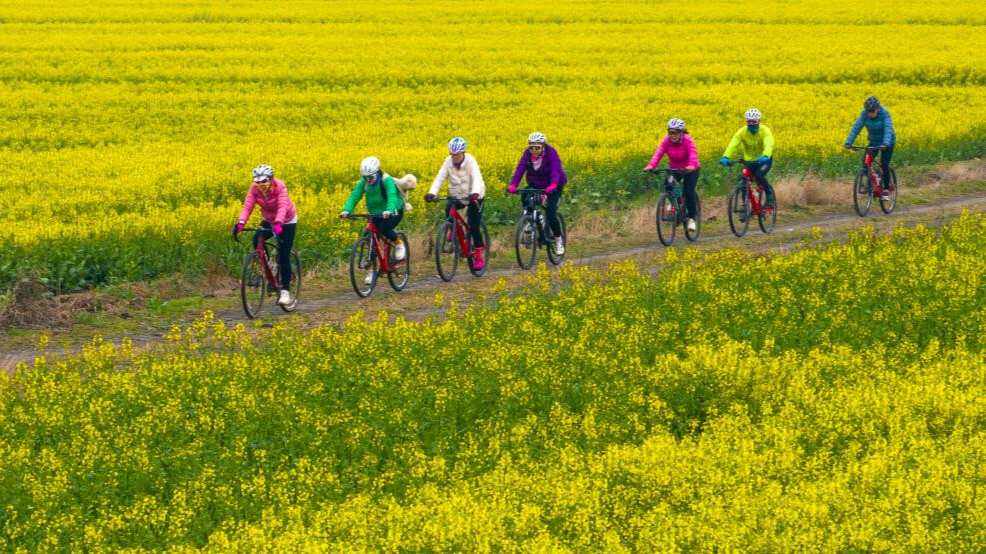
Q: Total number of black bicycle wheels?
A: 14